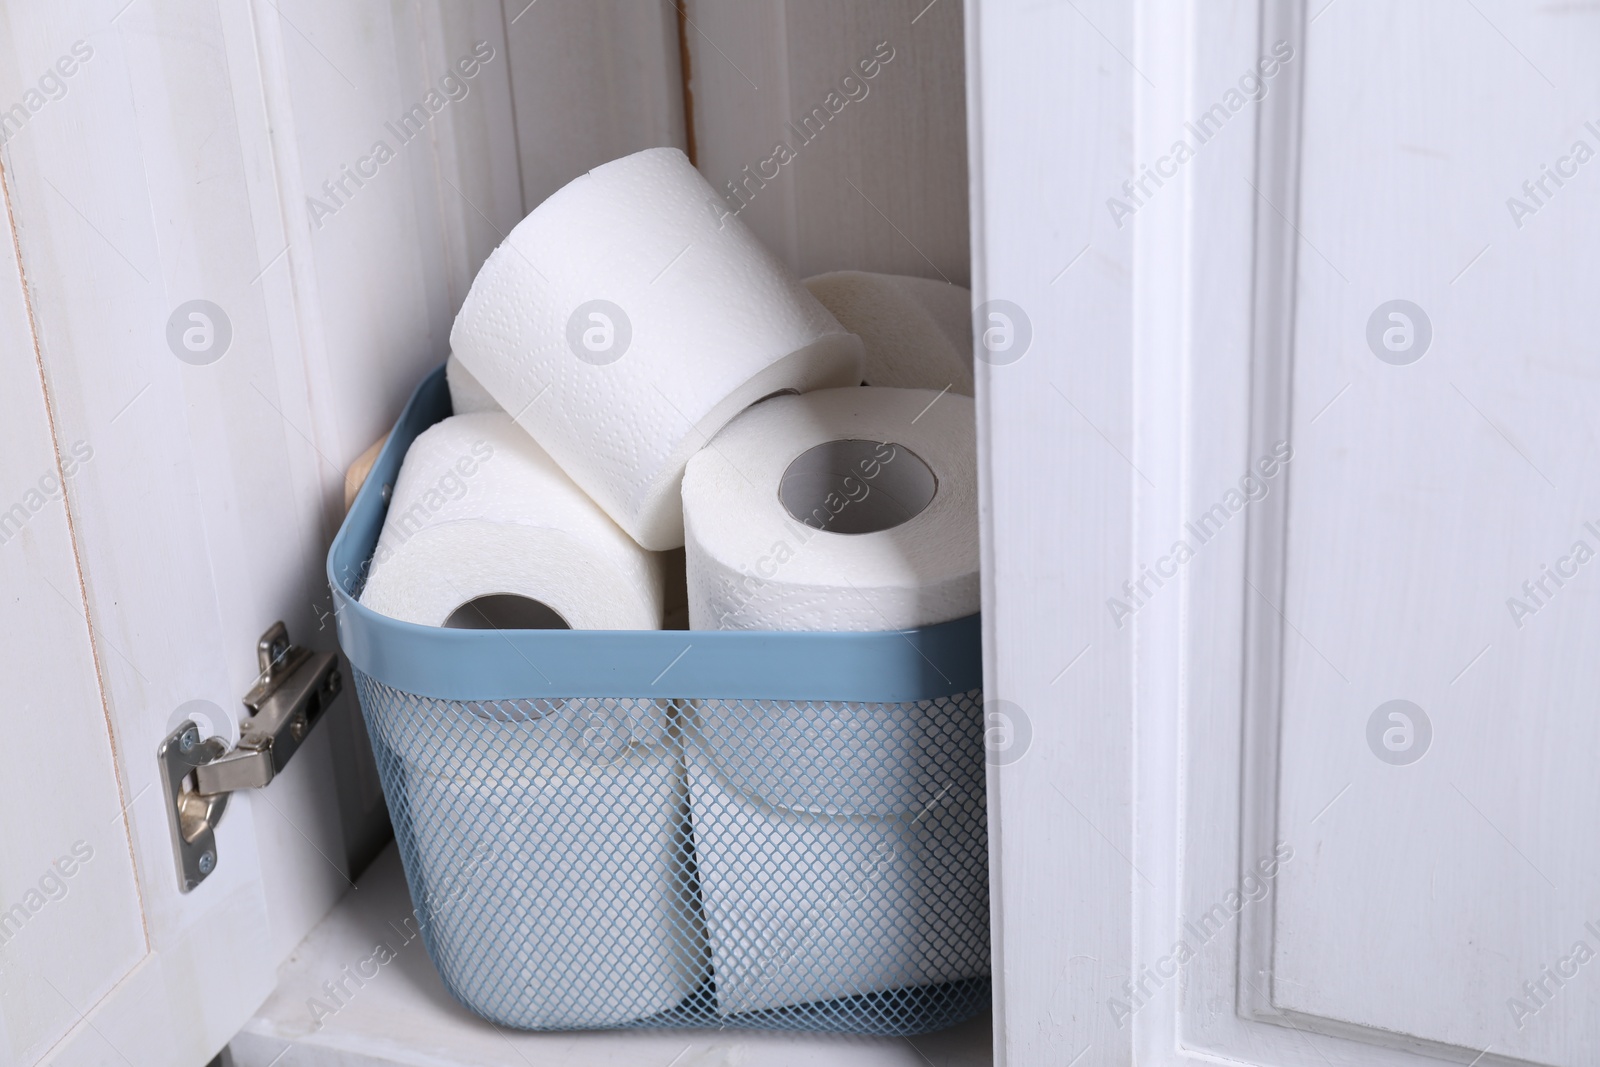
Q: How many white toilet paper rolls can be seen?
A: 7